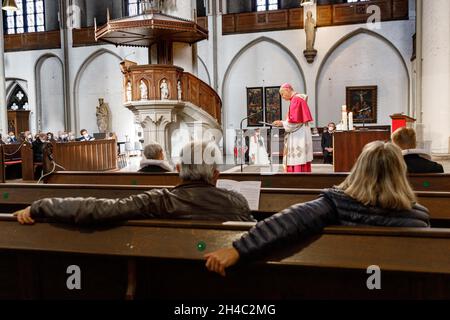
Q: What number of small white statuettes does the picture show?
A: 4